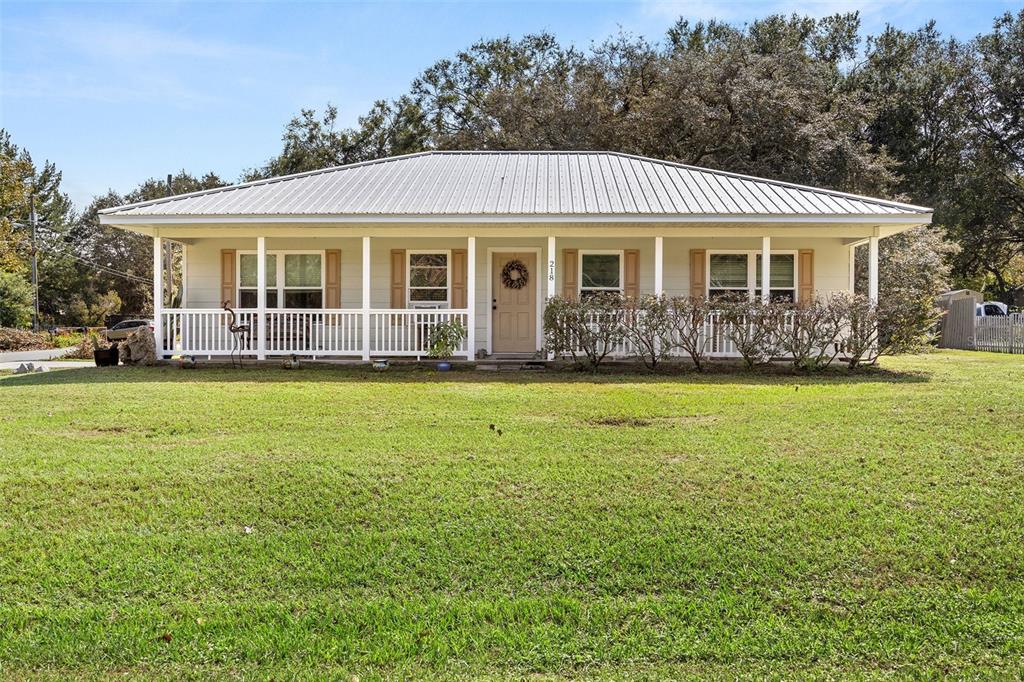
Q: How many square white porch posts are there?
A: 8